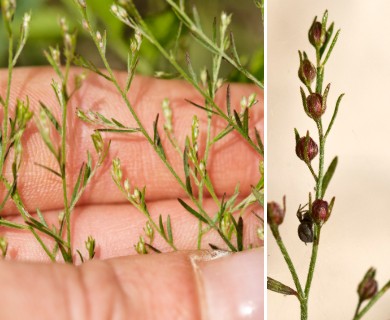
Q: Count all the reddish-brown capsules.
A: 7